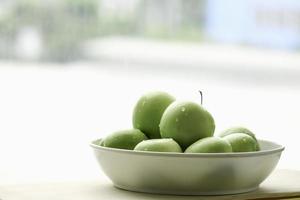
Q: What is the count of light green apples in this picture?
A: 7